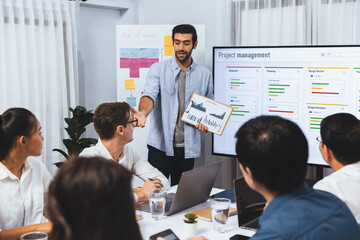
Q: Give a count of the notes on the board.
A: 14